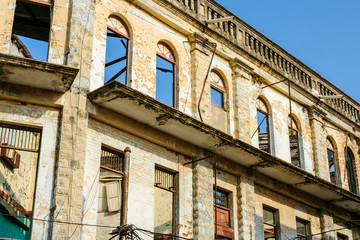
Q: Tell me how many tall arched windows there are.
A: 7